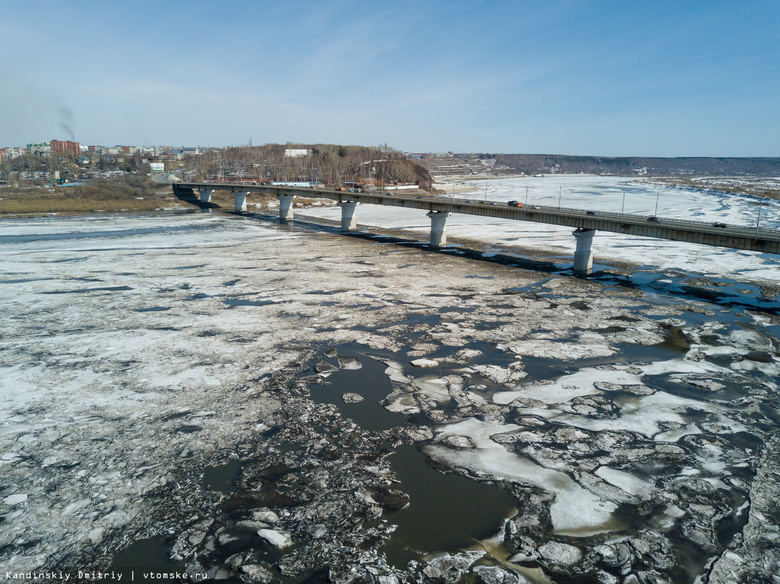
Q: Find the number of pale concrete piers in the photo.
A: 6